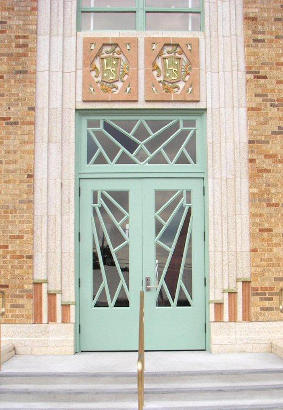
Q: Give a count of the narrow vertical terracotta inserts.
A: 6